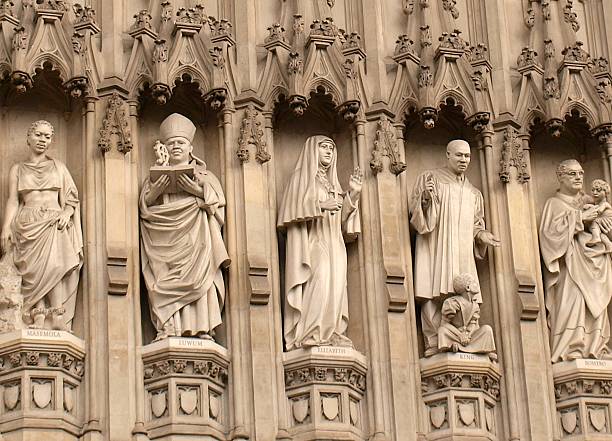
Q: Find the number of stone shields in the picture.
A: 14